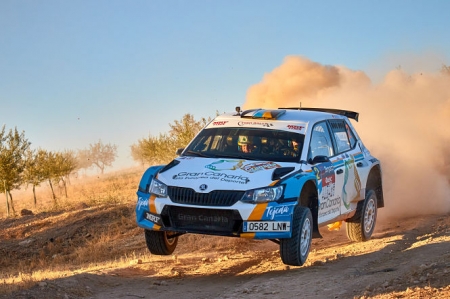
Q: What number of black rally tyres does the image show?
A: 3